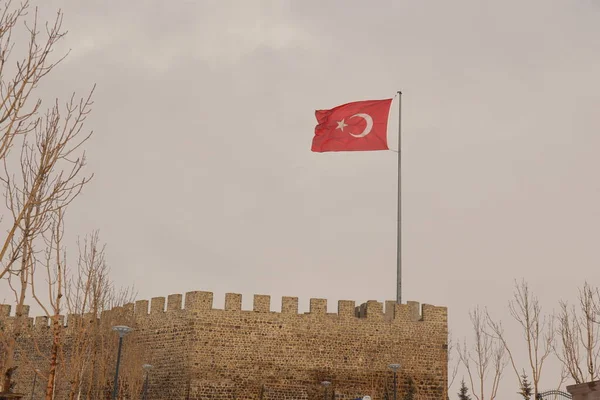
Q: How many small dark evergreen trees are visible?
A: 2